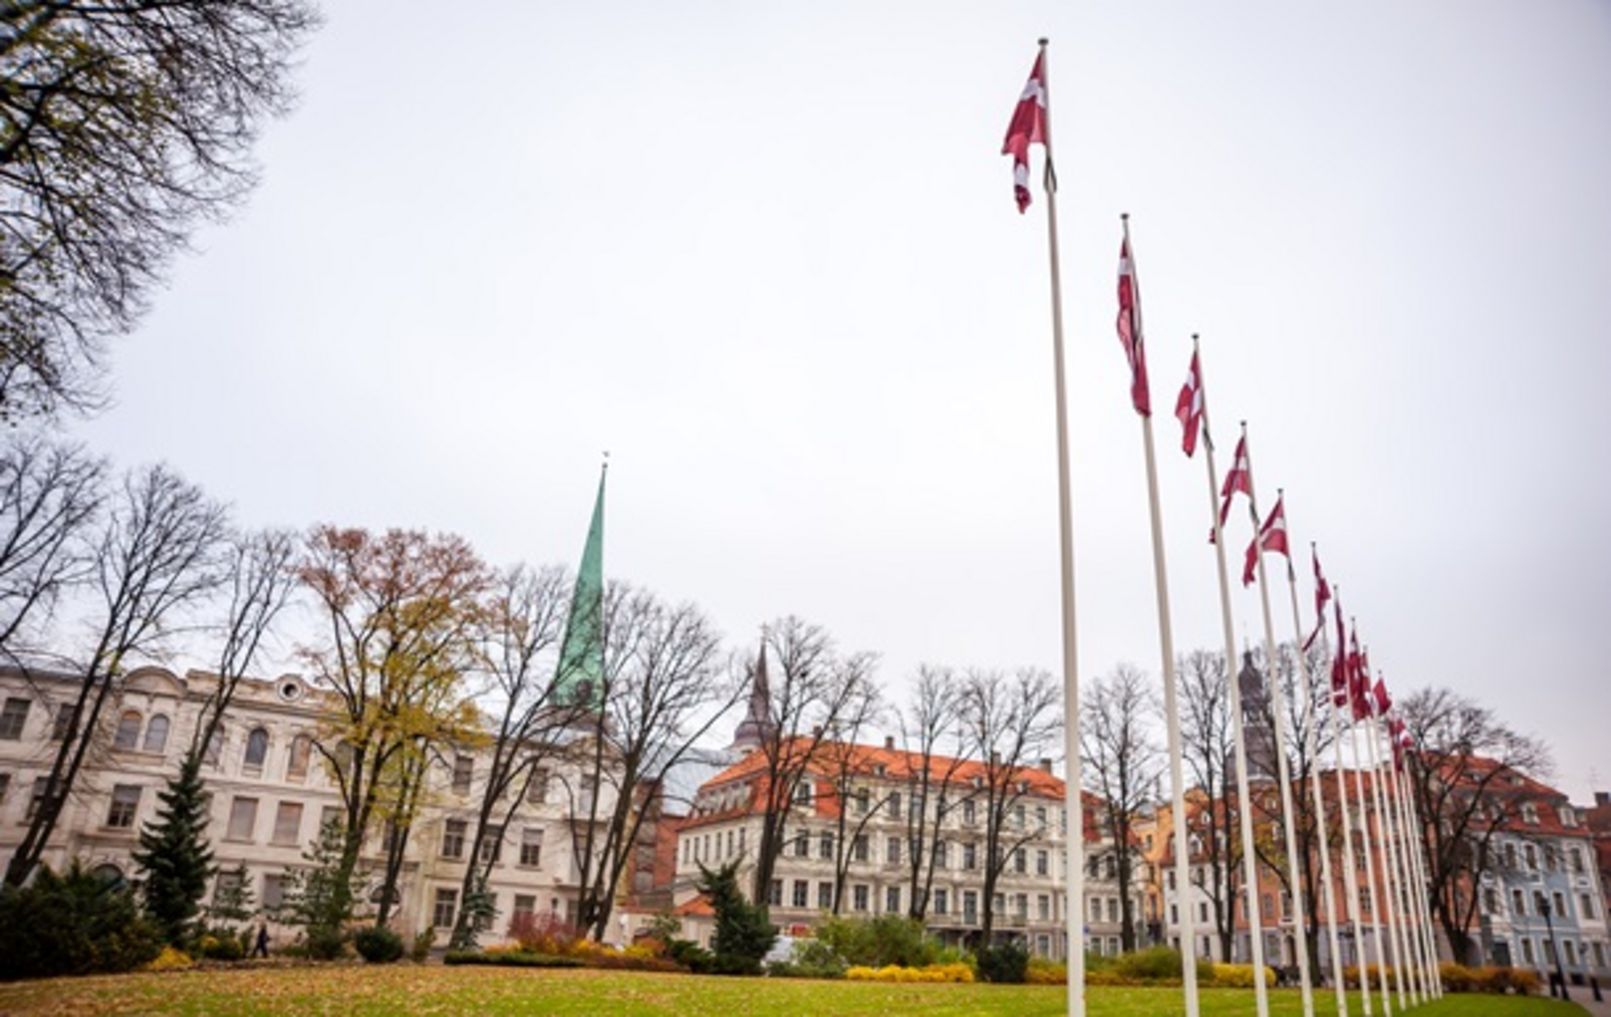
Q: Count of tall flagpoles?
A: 12